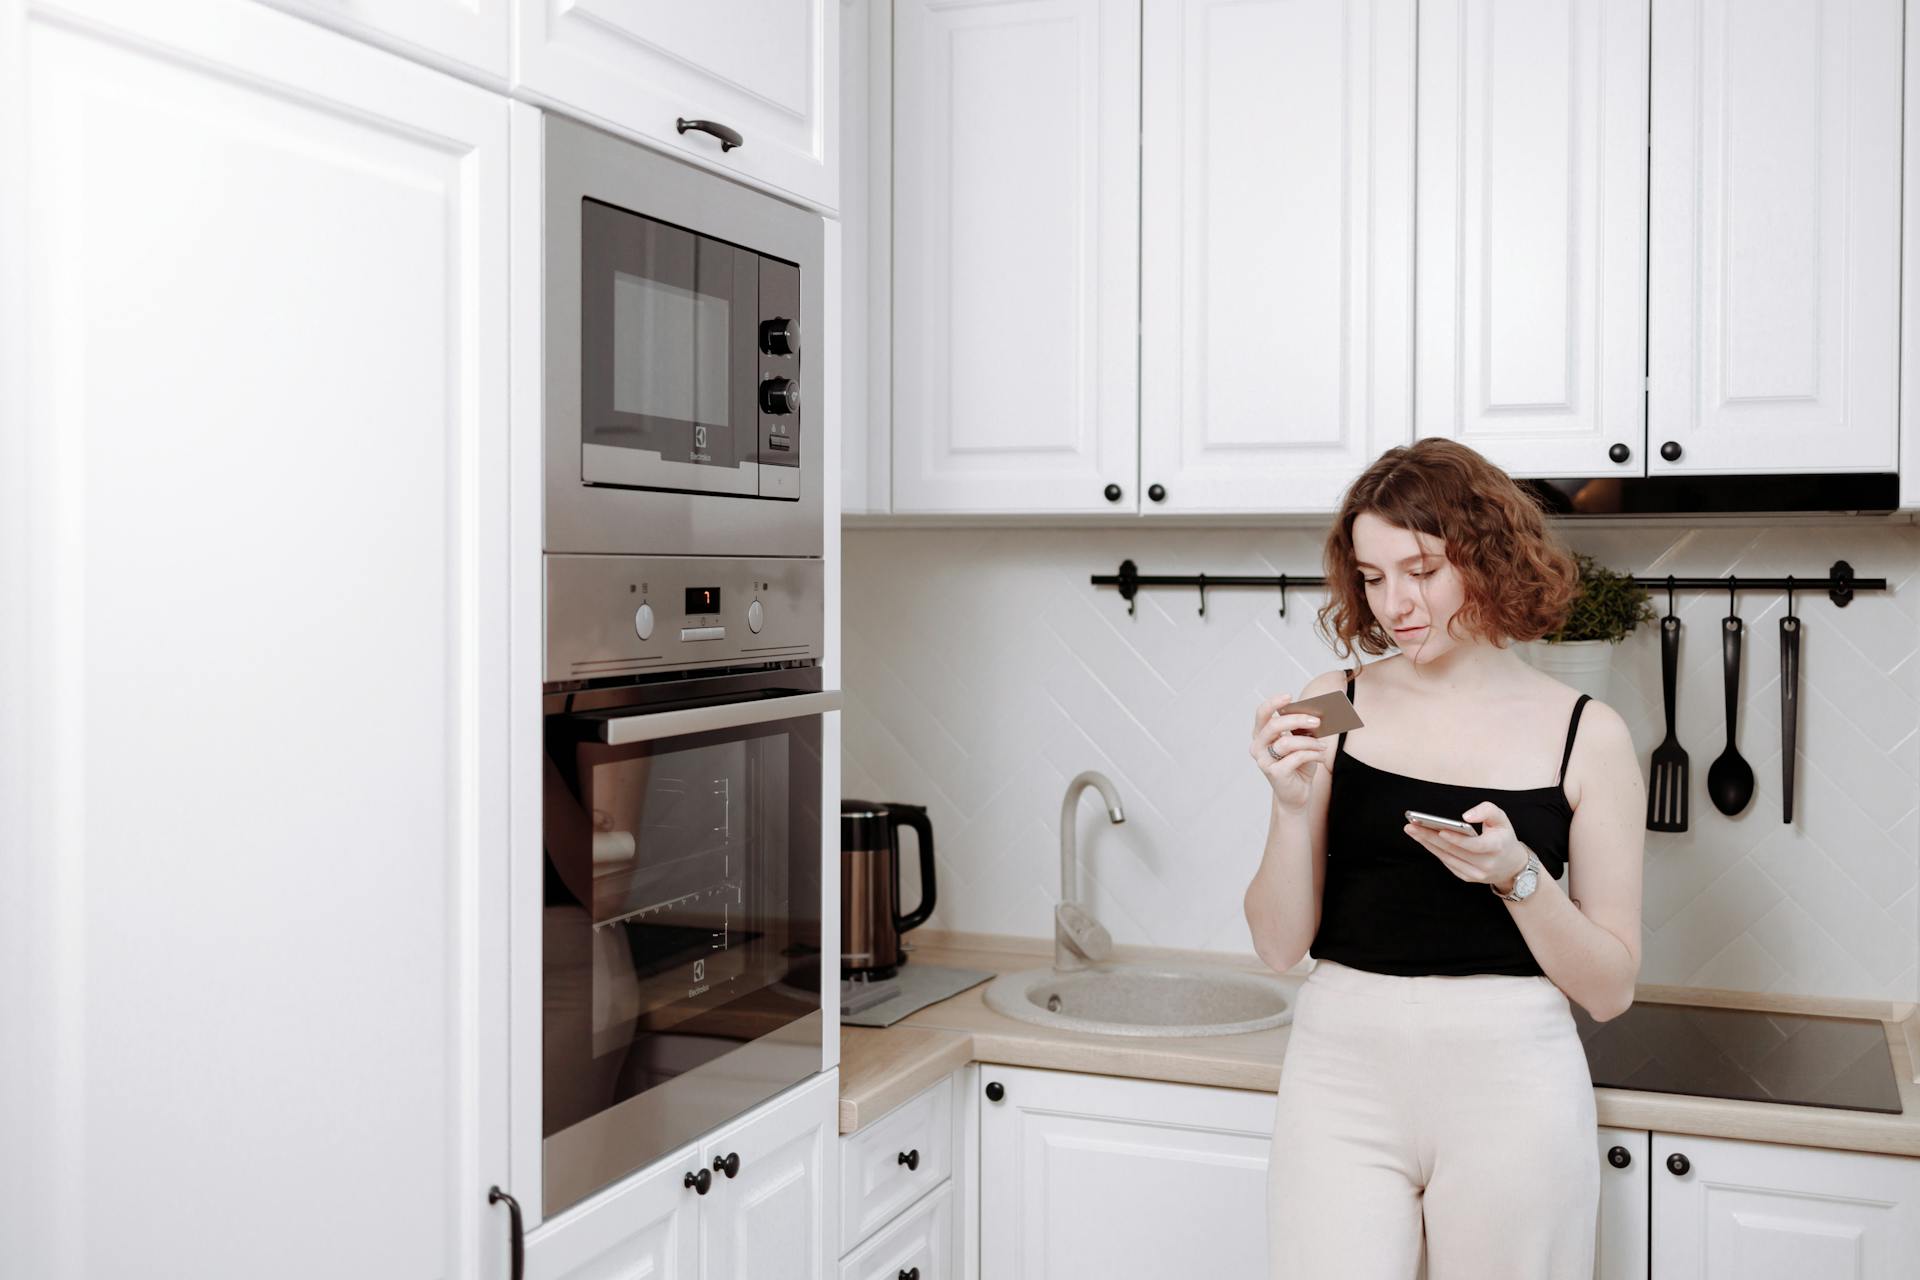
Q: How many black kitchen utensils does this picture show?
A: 3